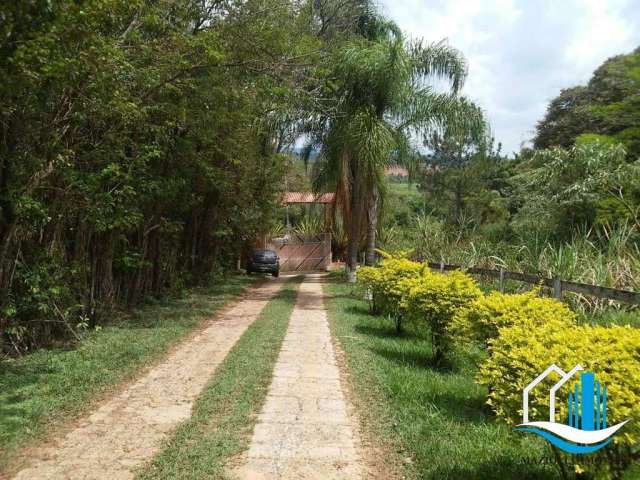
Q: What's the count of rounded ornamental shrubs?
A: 5